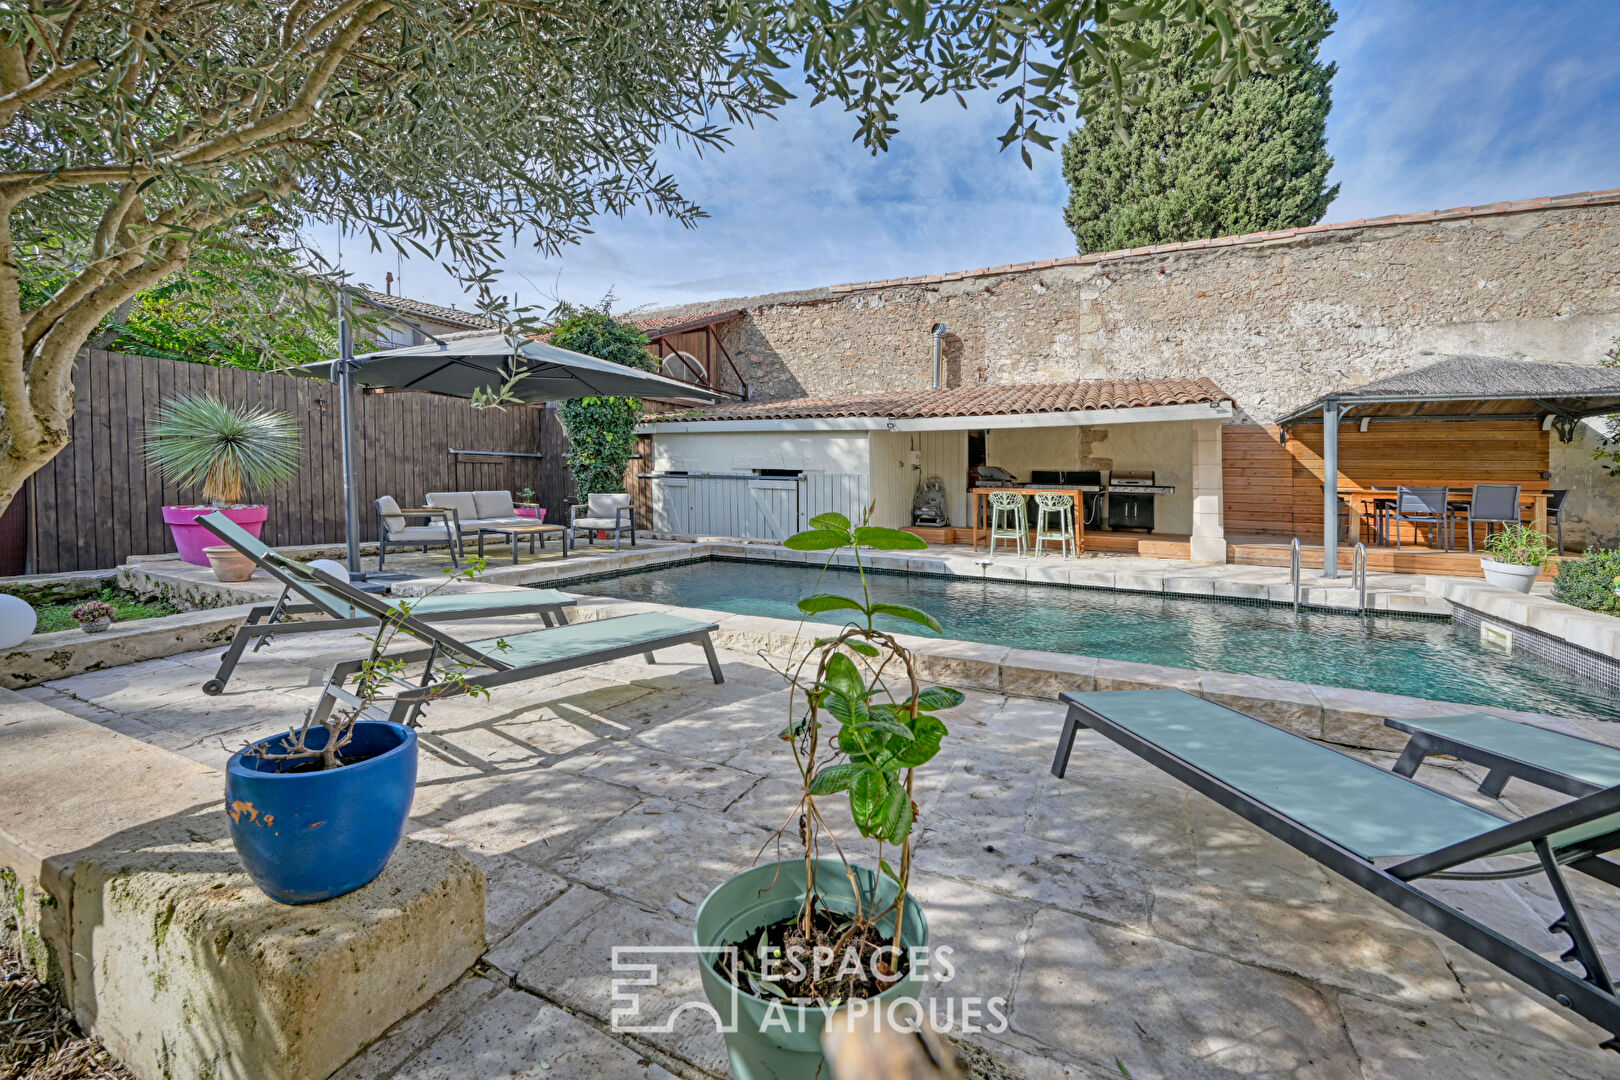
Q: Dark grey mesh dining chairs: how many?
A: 6